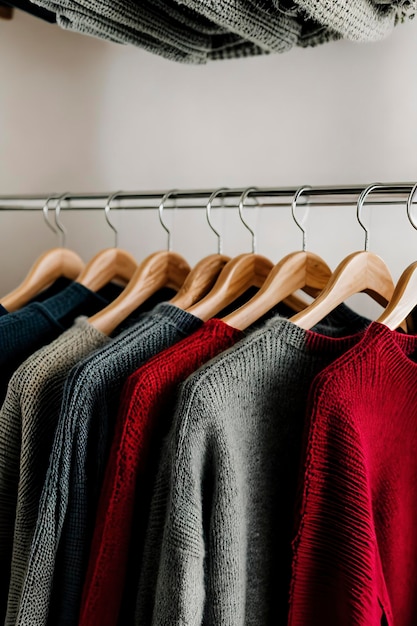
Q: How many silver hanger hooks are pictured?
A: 9